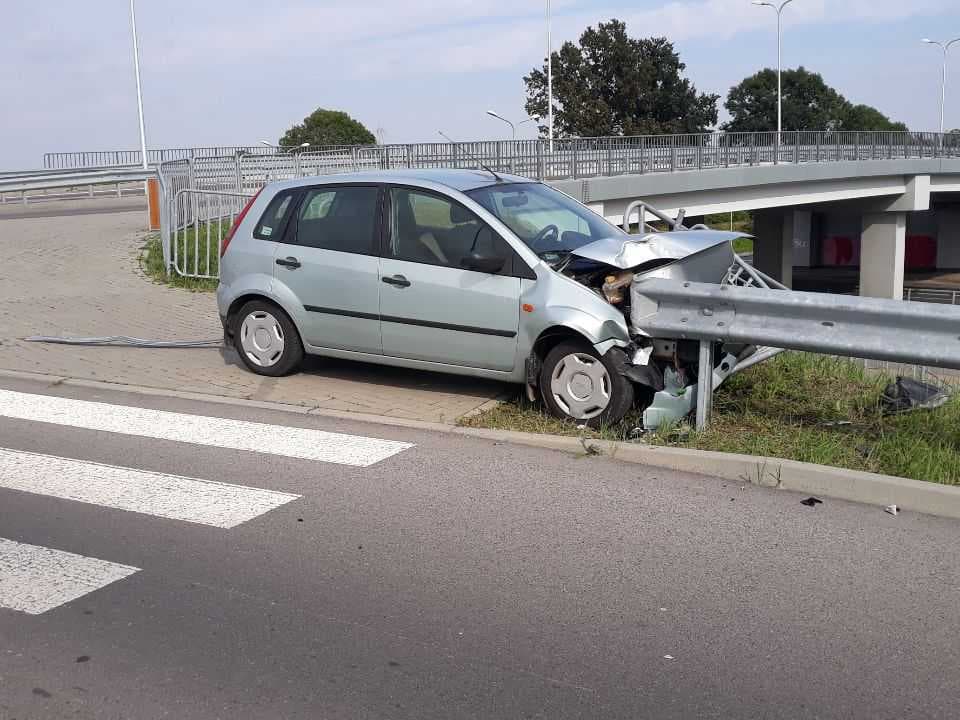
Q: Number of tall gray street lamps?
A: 4